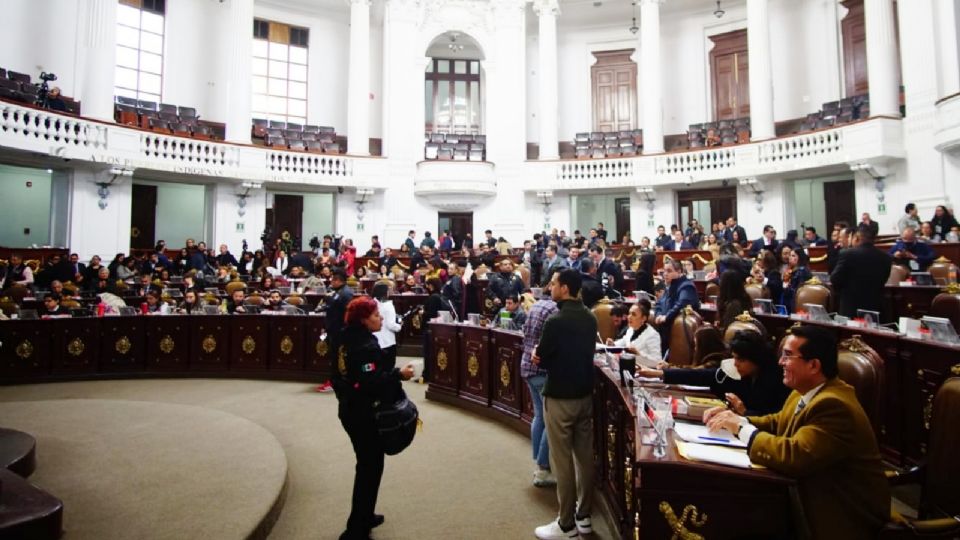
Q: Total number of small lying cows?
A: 0